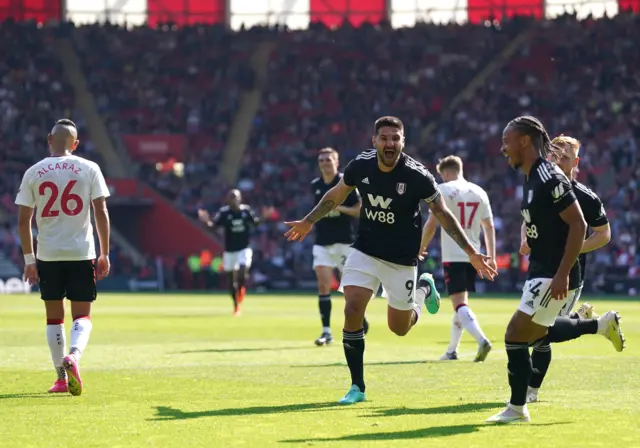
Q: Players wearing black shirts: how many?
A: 5